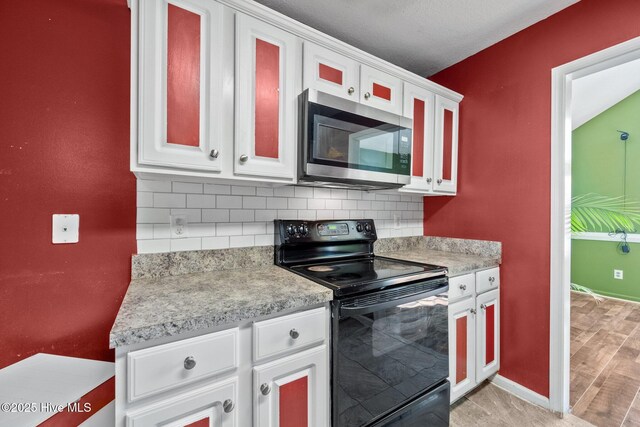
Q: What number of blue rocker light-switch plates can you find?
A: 0